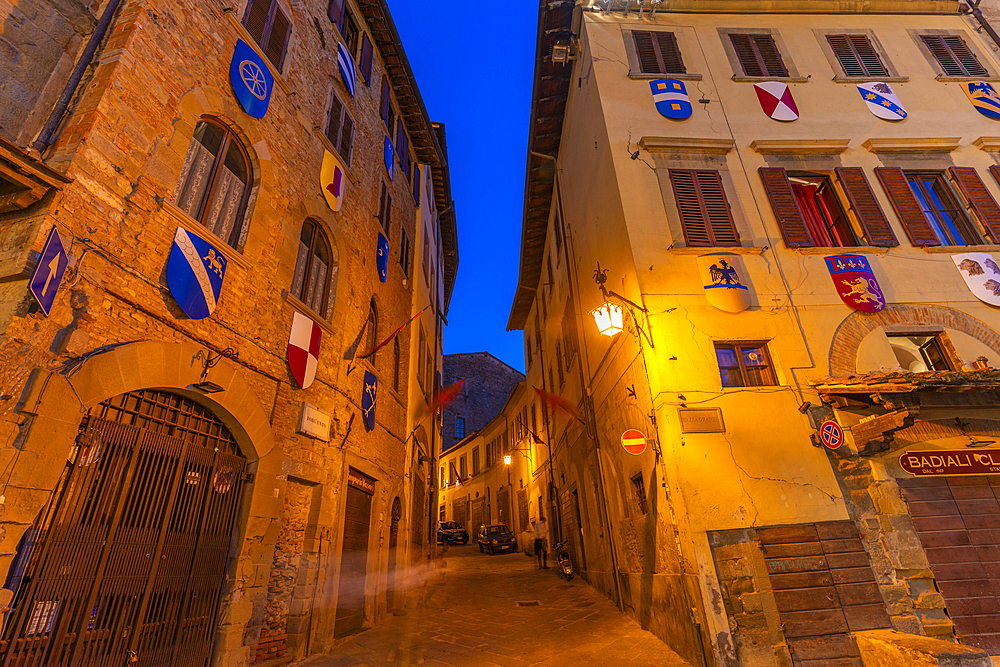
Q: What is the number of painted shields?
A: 15